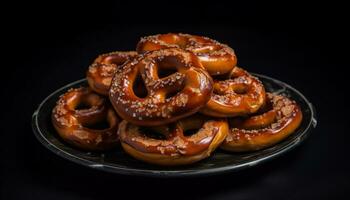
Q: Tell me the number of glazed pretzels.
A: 7